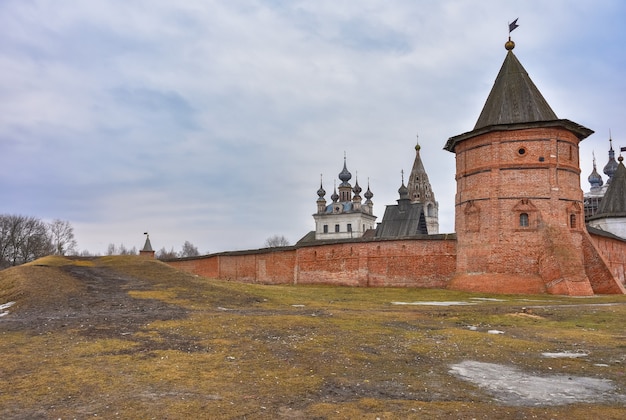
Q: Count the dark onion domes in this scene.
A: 8